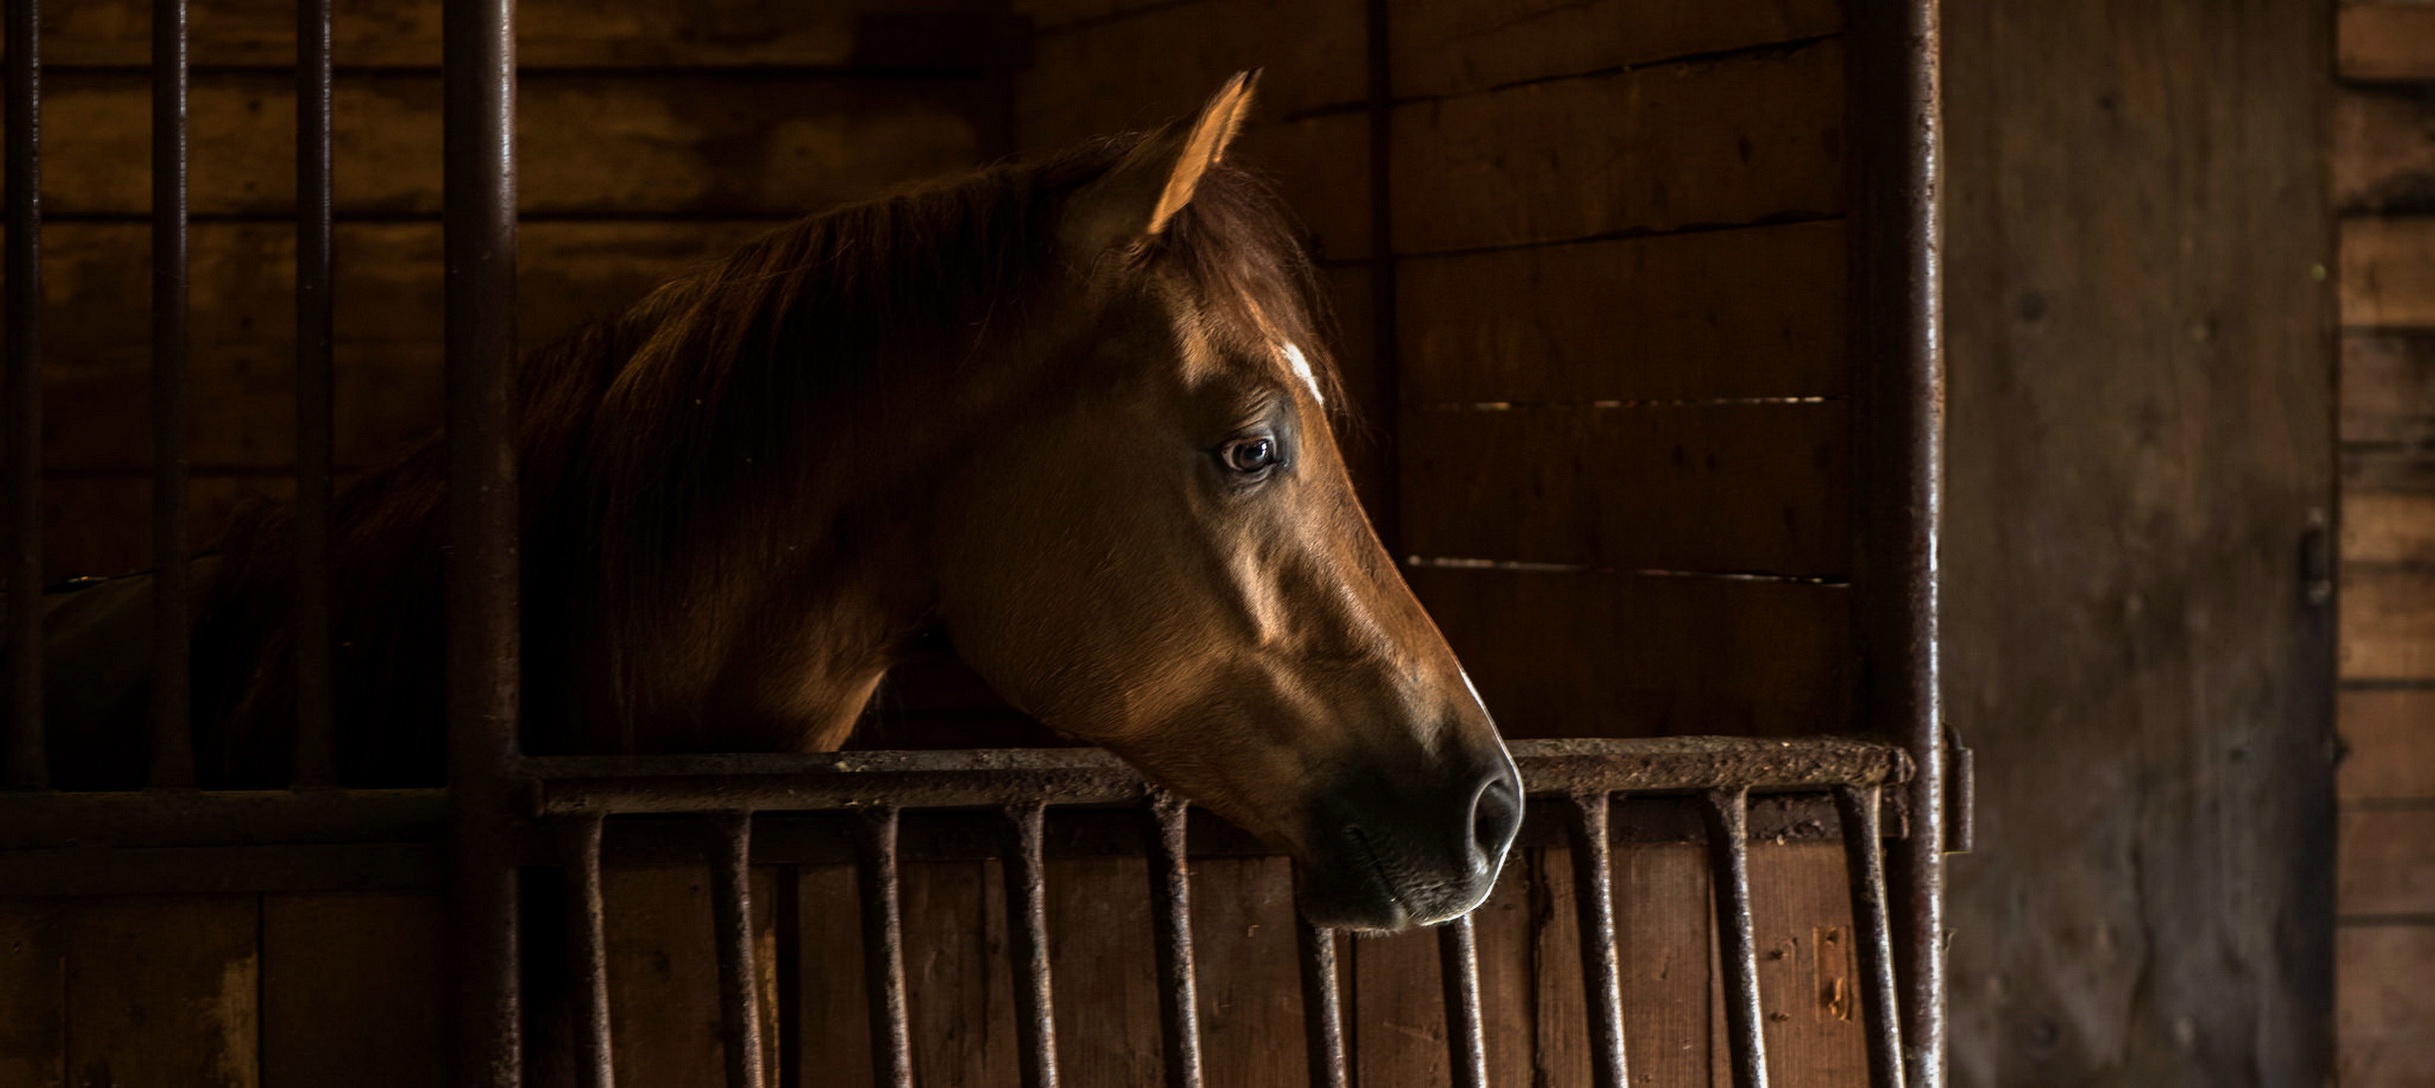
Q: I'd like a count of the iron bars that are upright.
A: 15